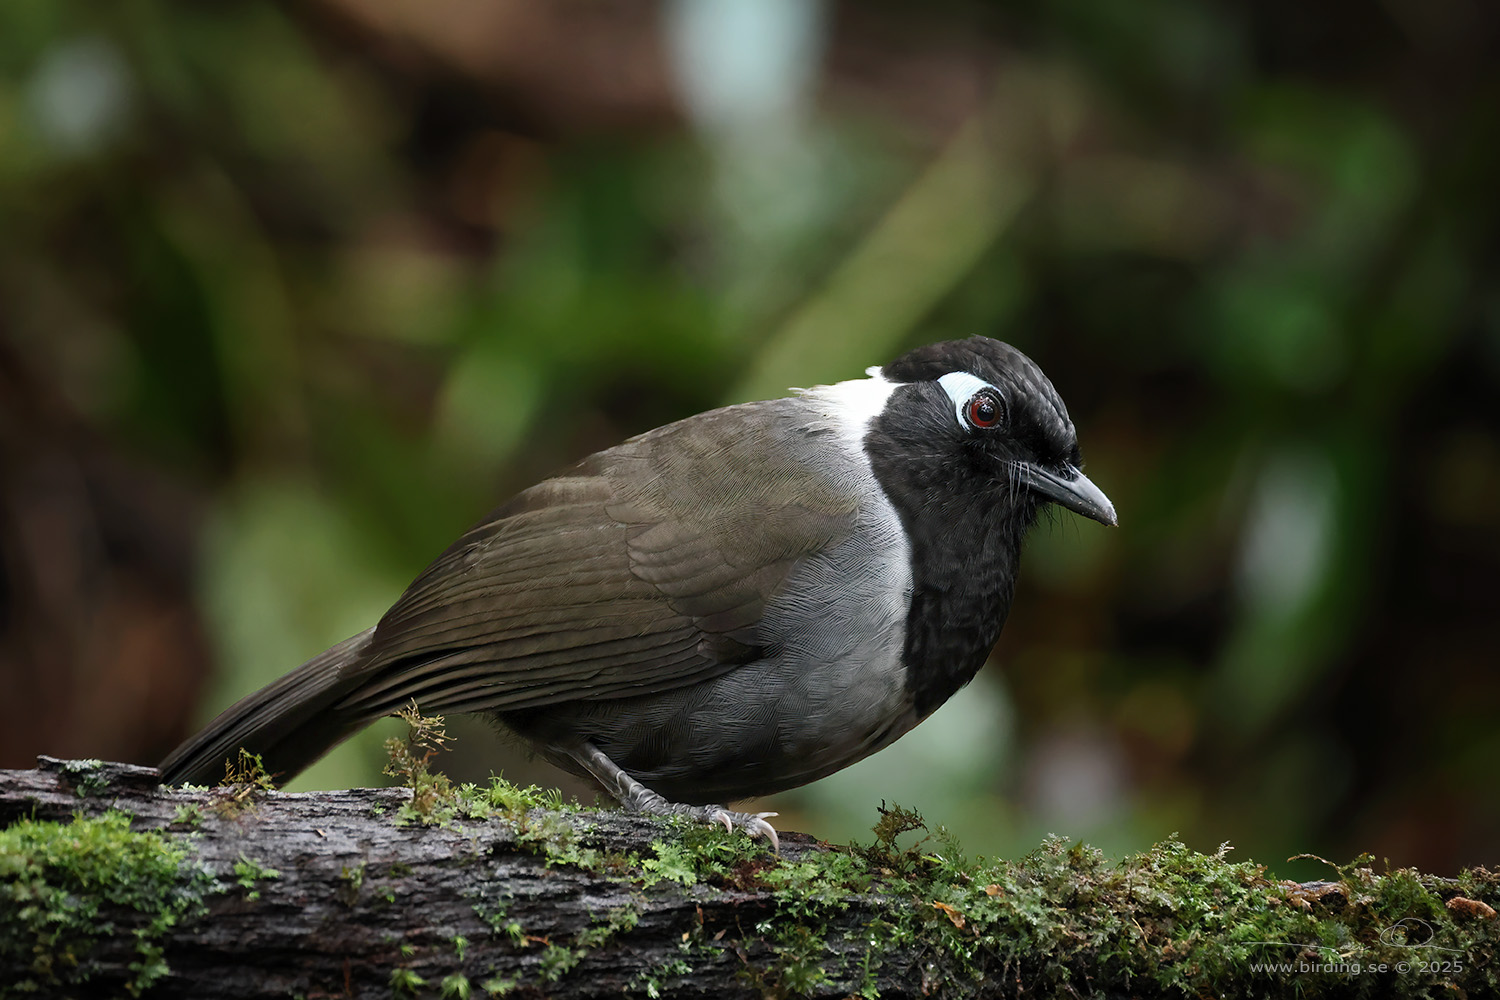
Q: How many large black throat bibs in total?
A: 1